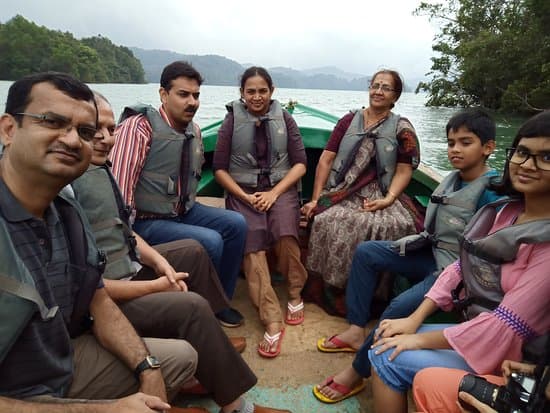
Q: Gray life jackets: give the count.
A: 7